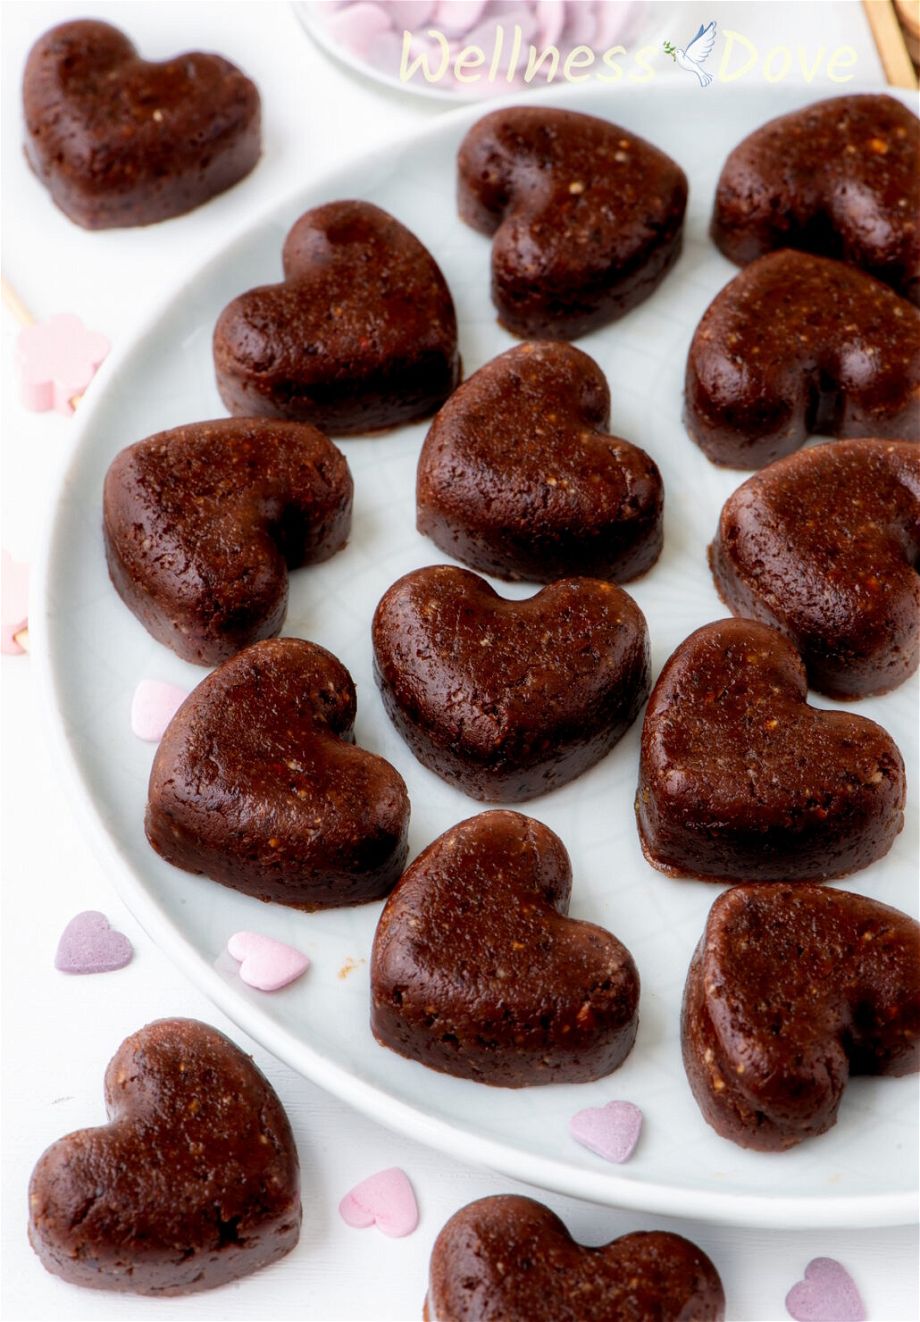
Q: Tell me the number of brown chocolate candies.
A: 15